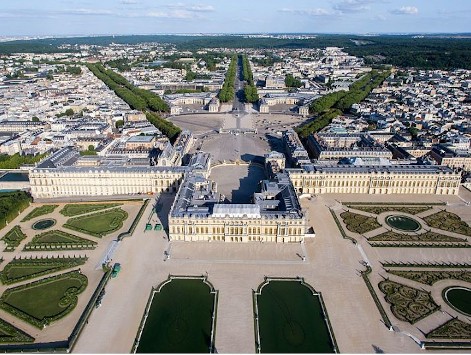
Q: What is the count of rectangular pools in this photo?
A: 2